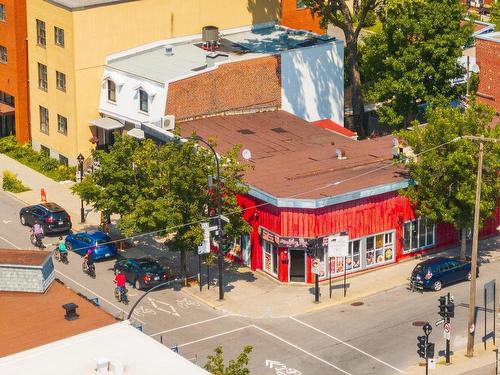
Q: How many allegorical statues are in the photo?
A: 0